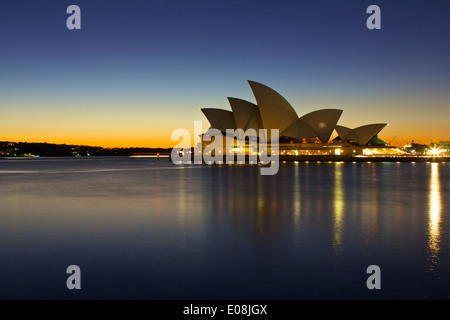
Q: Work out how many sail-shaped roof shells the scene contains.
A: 6